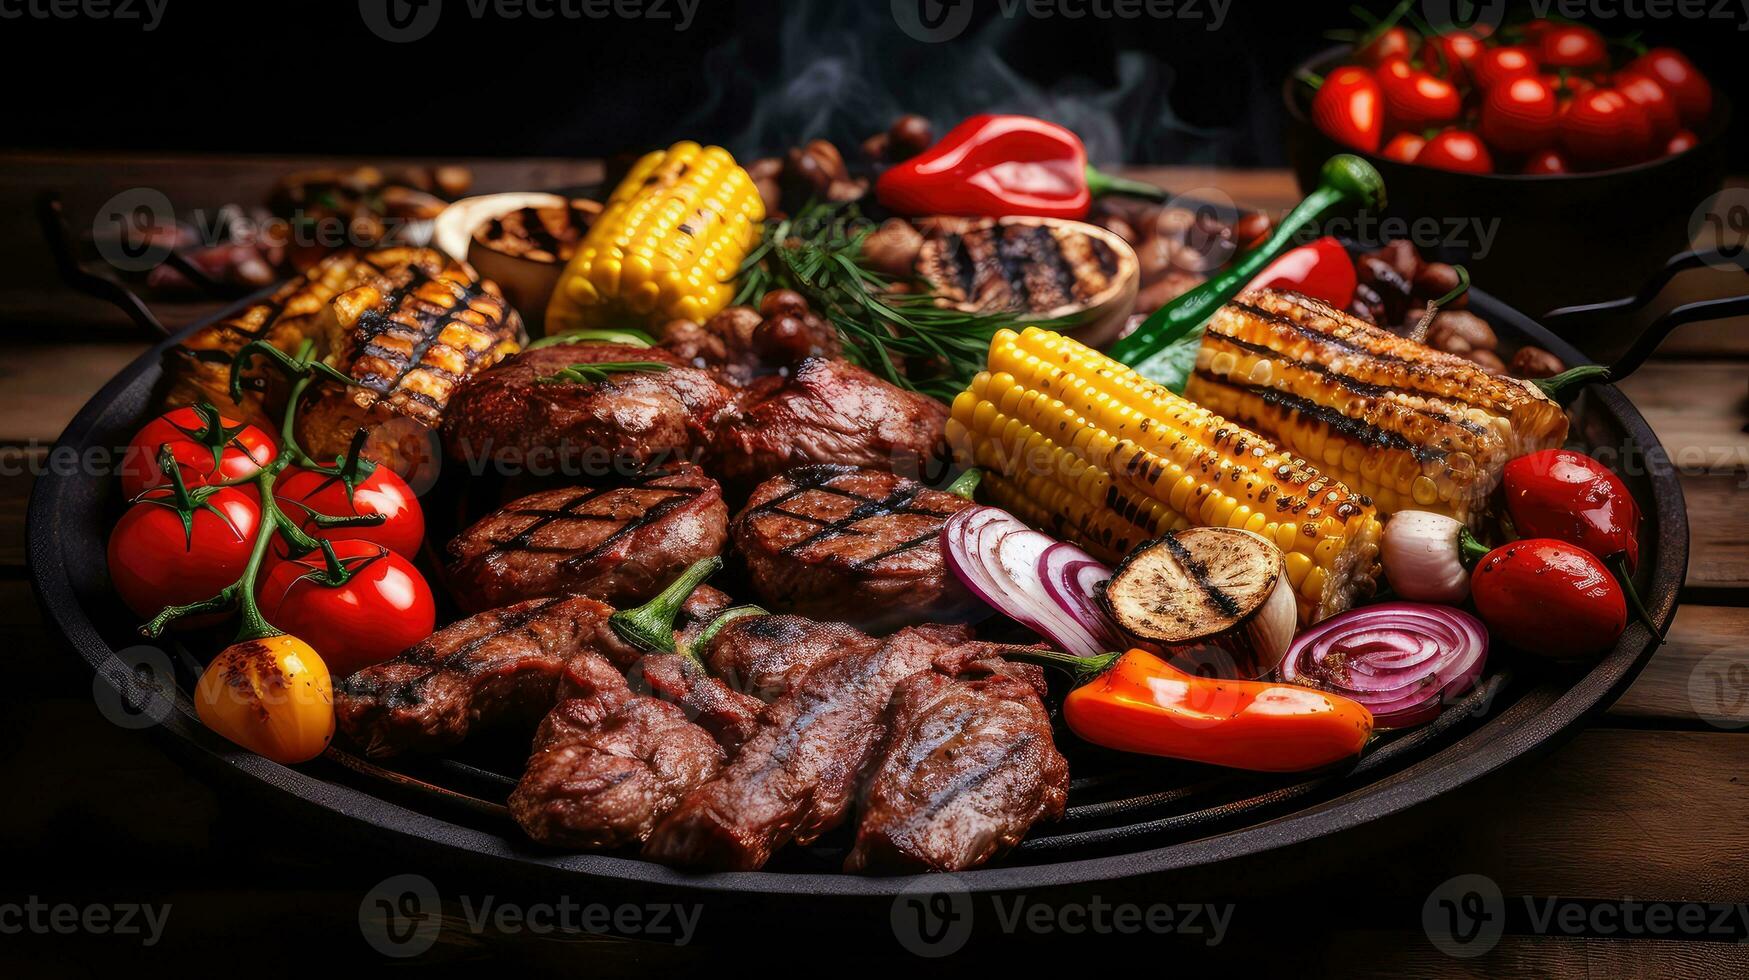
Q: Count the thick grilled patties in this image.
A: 2